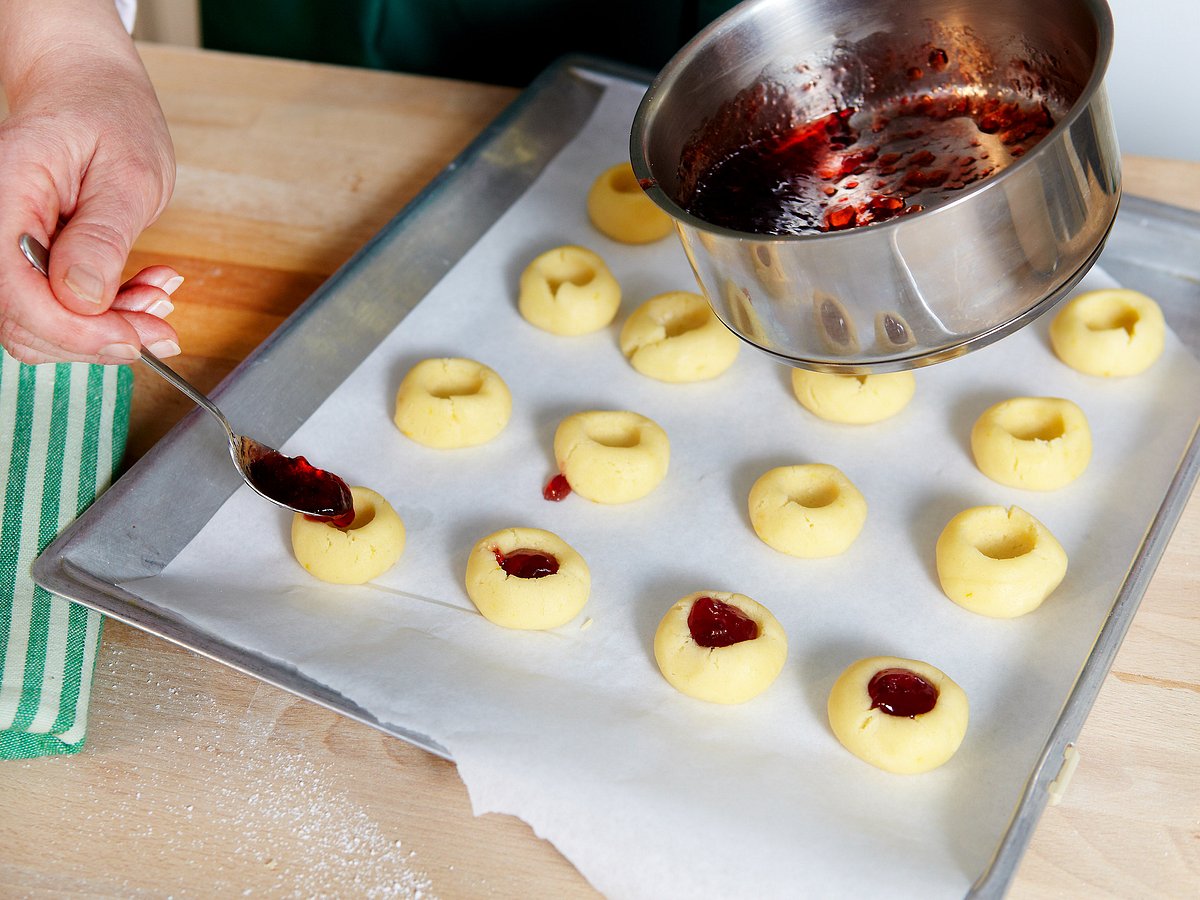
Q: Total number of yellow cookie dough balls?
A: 14